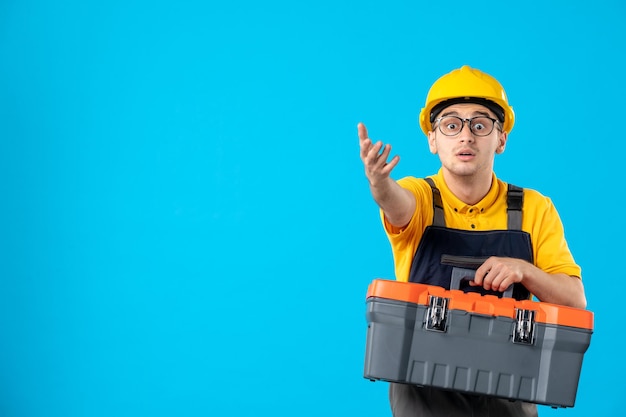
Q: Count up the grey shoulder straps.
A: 2